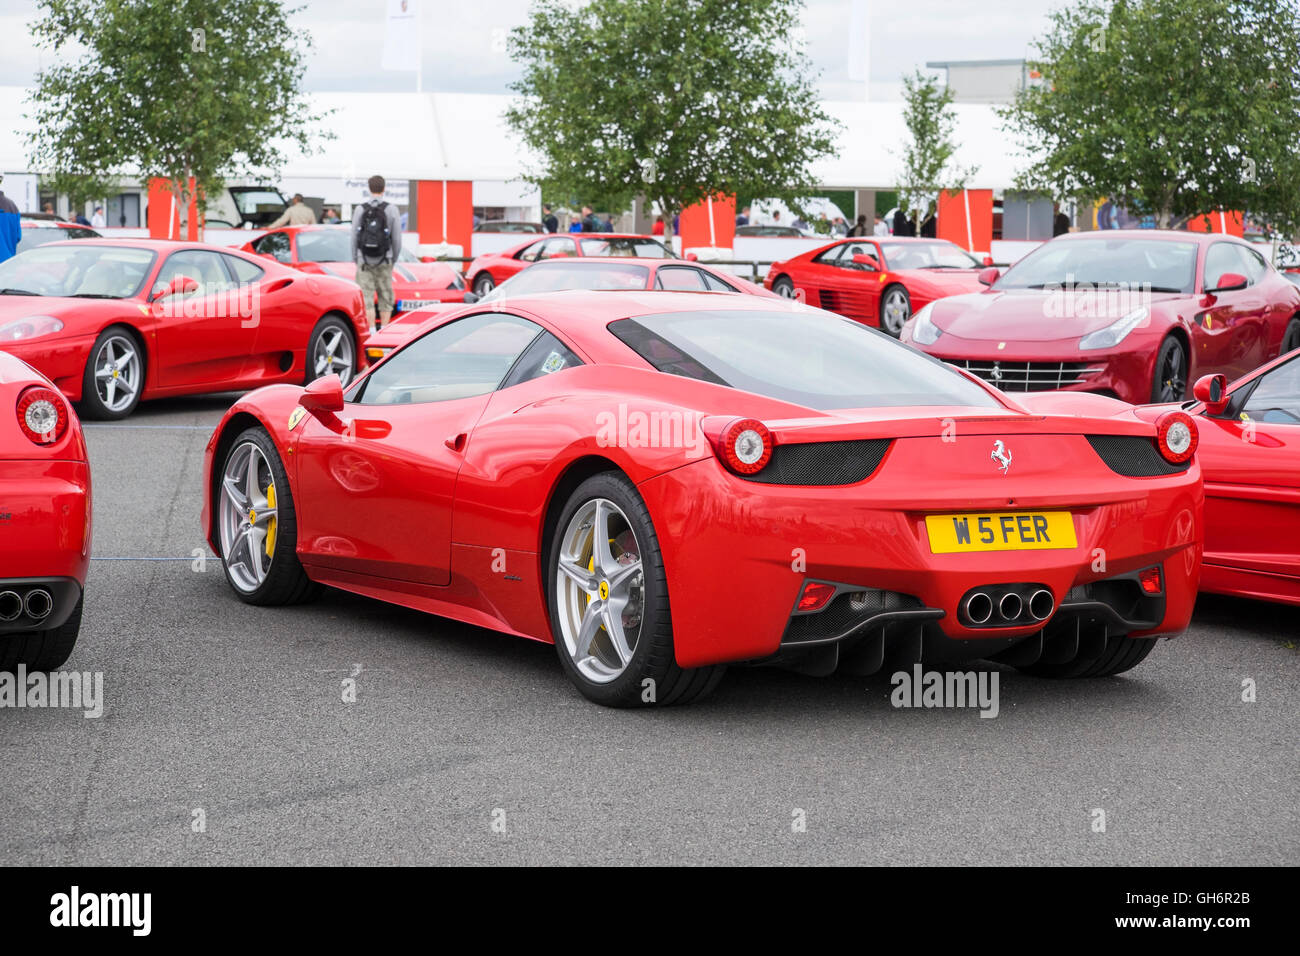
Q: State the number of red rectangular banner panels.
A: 5